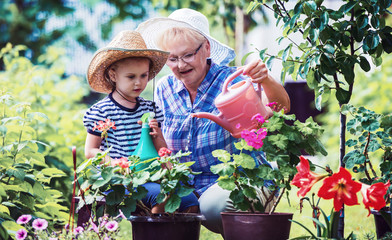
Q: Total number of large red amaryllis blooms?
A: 3